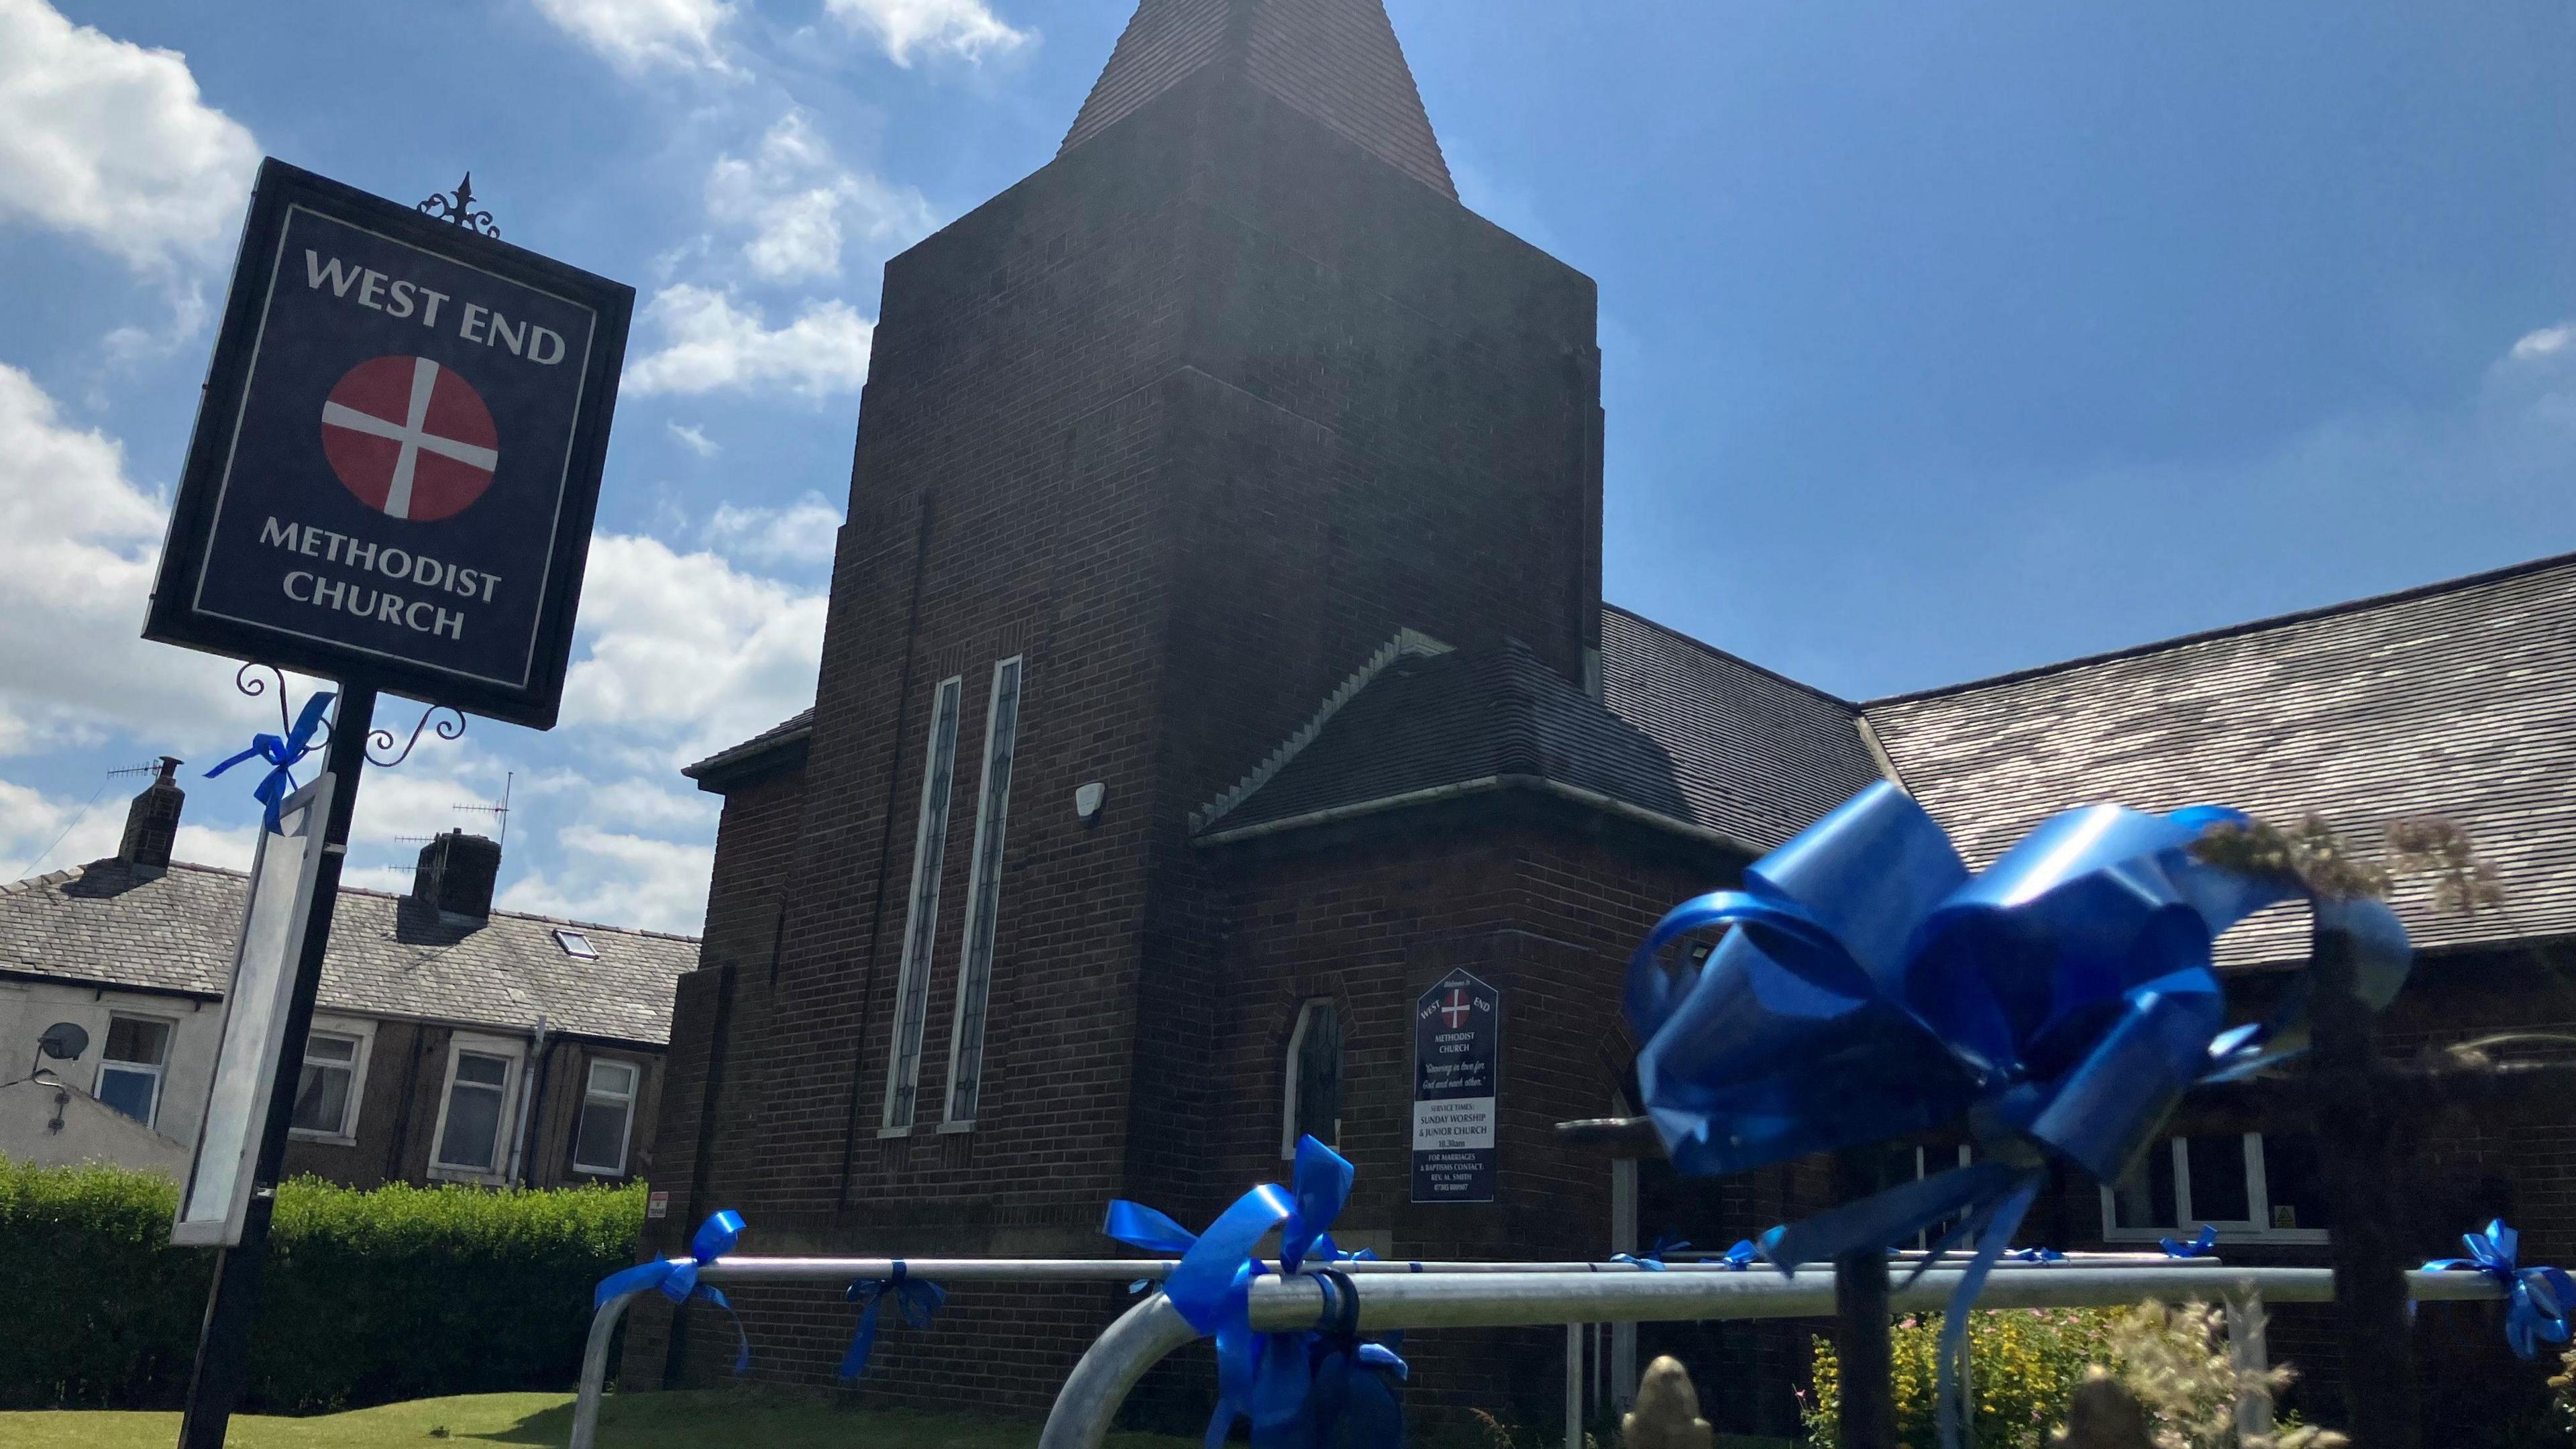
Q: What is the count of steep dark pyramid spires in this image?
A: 1